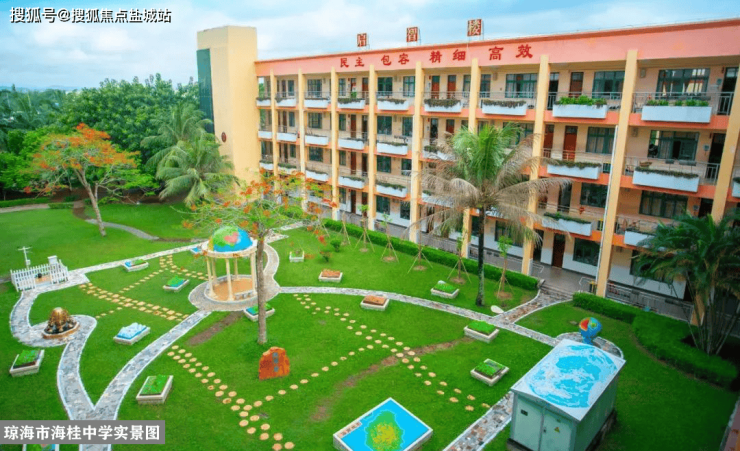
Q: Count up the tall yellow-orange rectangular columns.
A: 9